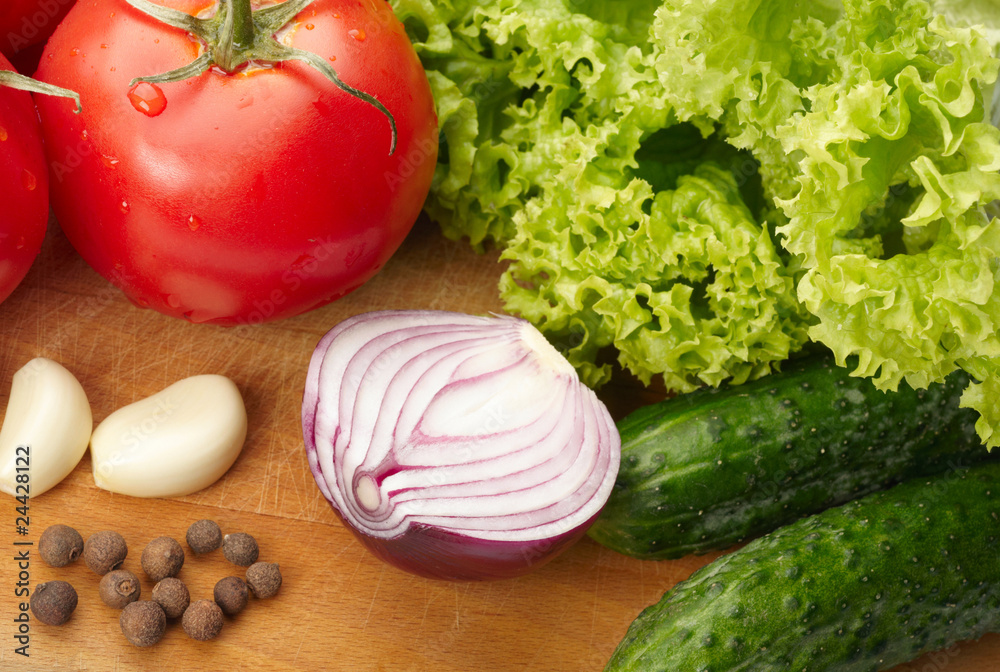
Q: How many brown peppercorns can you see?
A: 12